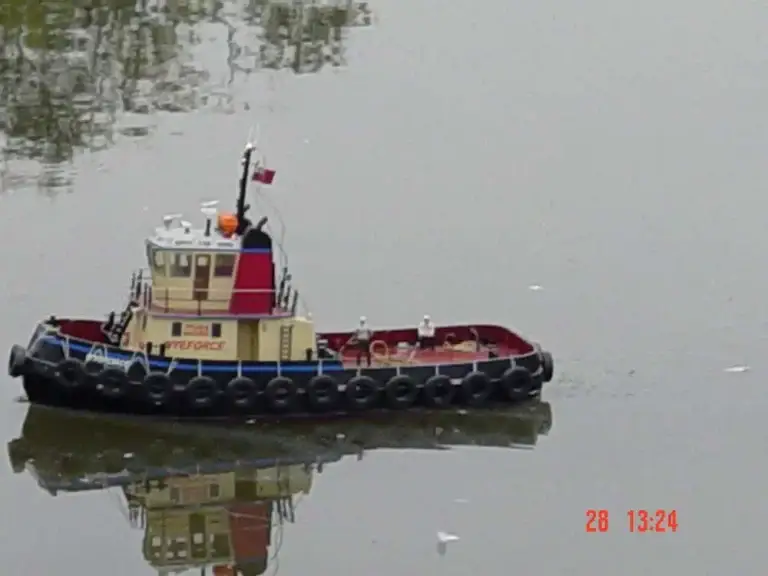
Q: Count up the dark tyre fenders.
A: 14